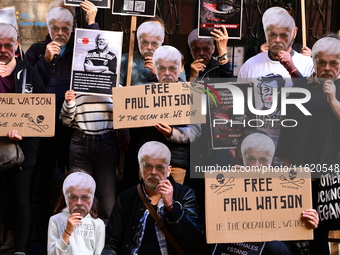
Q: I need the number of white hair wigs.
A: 10